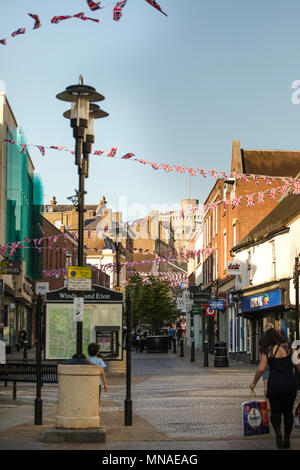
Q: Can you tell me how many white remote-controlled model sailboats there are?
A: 0